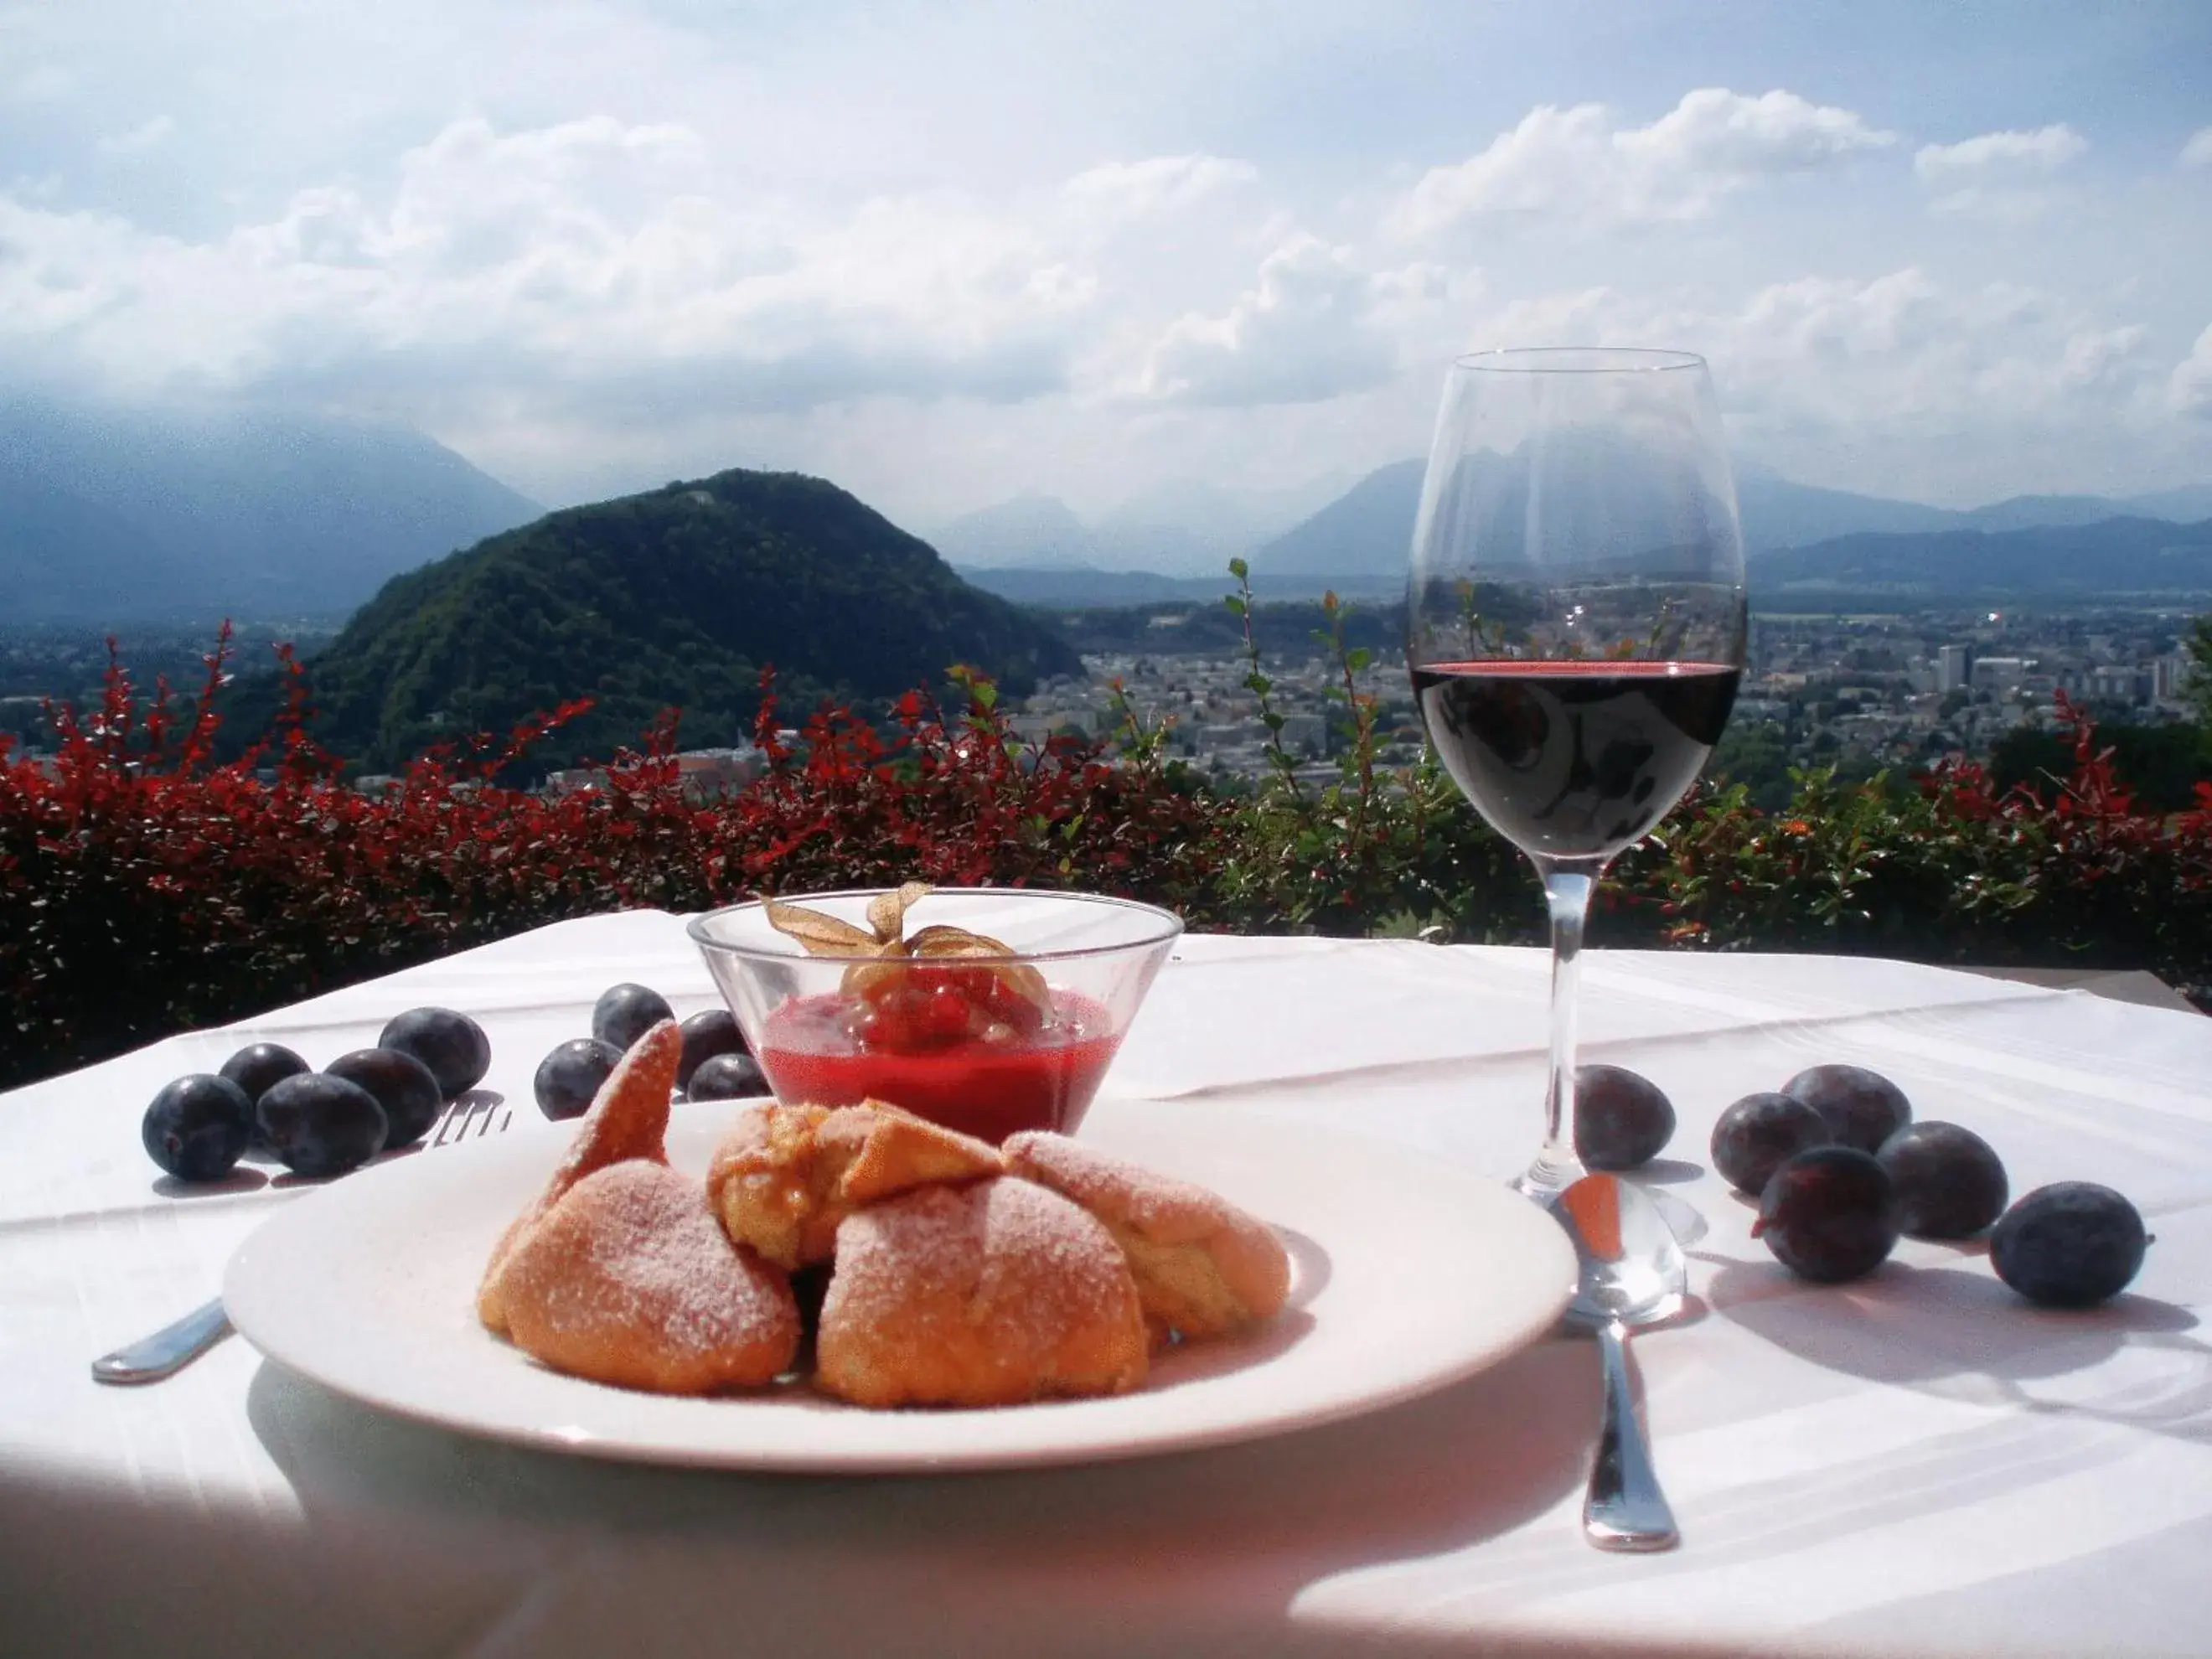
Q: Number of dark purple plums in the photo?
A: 15